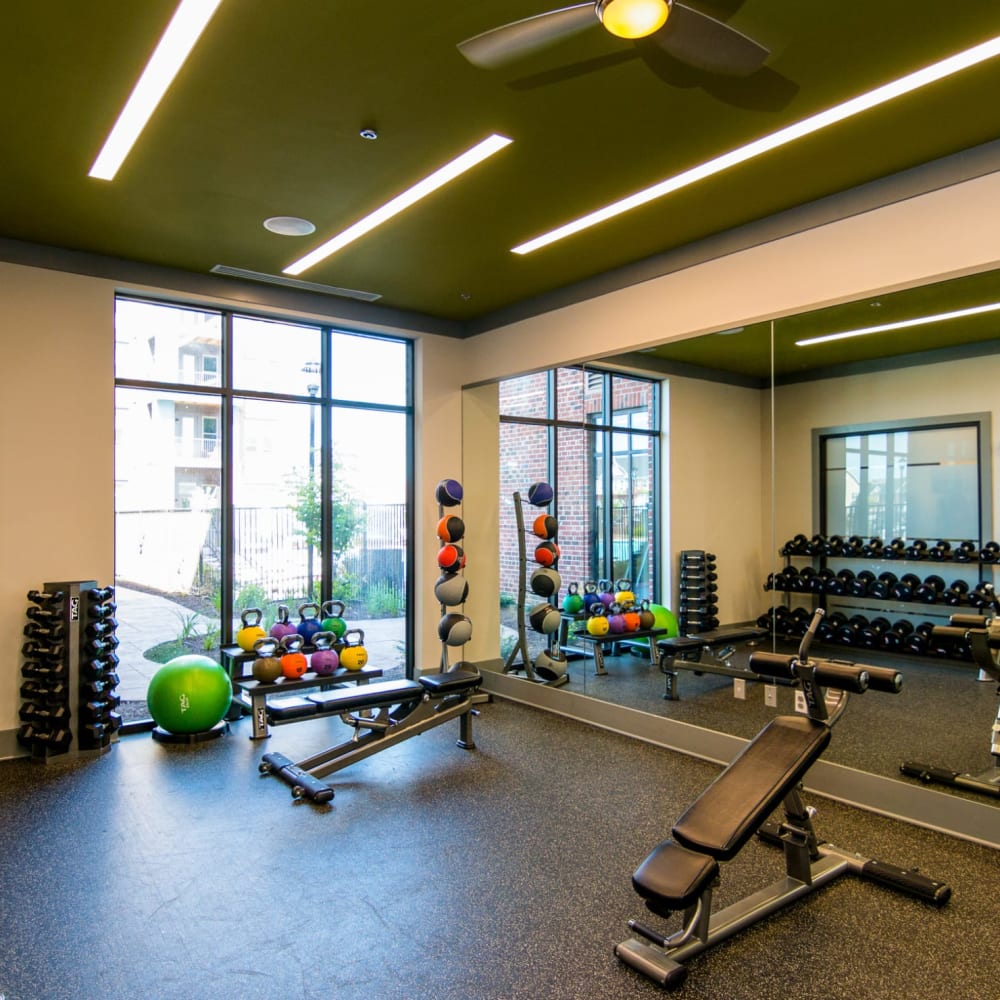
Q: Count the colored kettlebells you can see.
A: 8